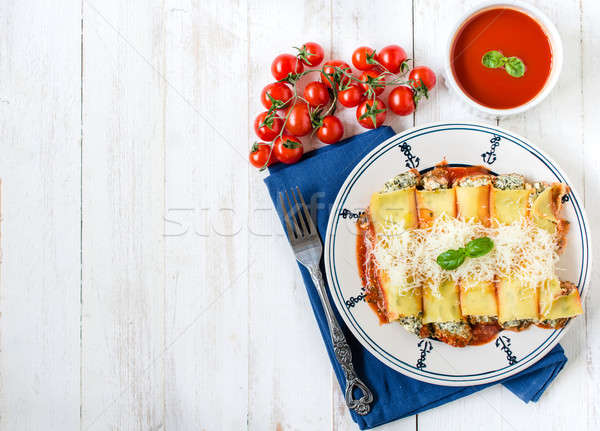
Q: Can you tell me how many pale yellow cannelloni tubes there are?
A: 5